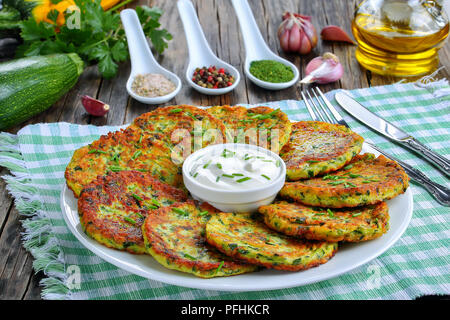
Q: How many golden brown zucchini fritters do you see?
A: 9